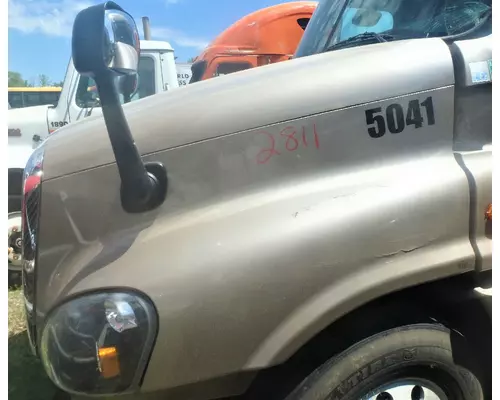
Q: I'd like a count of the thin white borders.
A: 2